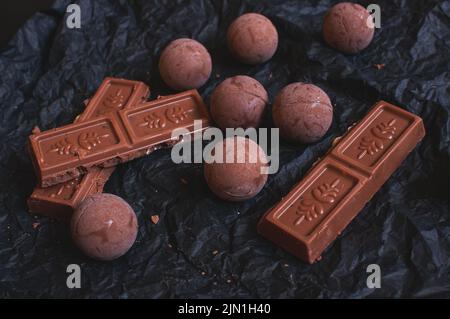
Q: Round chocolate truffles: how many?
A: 7